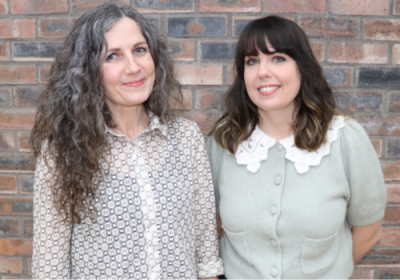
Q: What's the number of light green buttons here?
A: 5